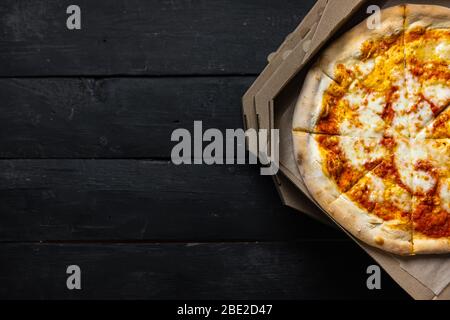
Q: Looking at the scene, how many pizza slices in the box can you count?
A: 8